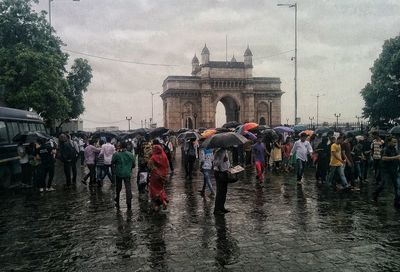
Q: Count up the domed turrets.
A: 4